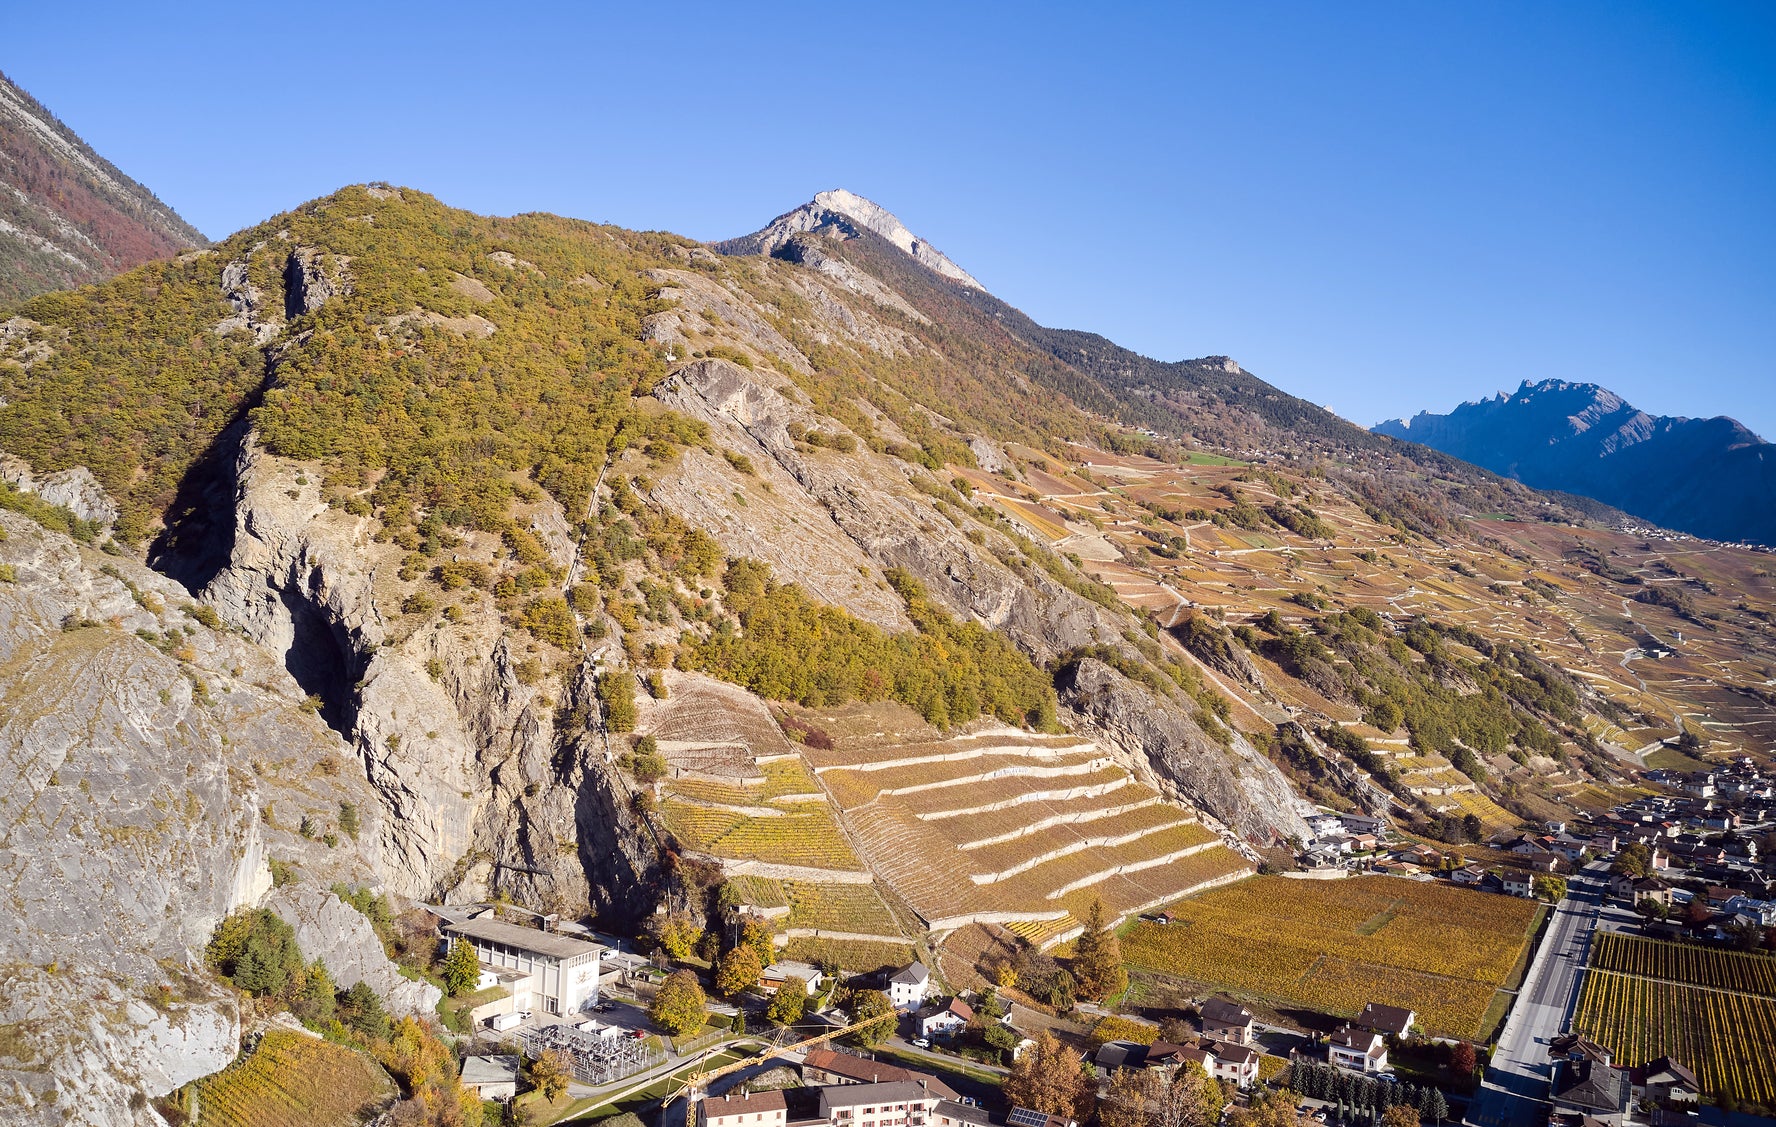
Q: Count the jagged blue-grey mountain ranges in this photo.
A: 1